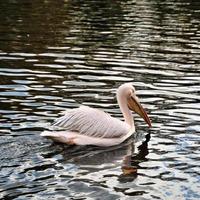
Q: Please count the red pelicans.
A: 0